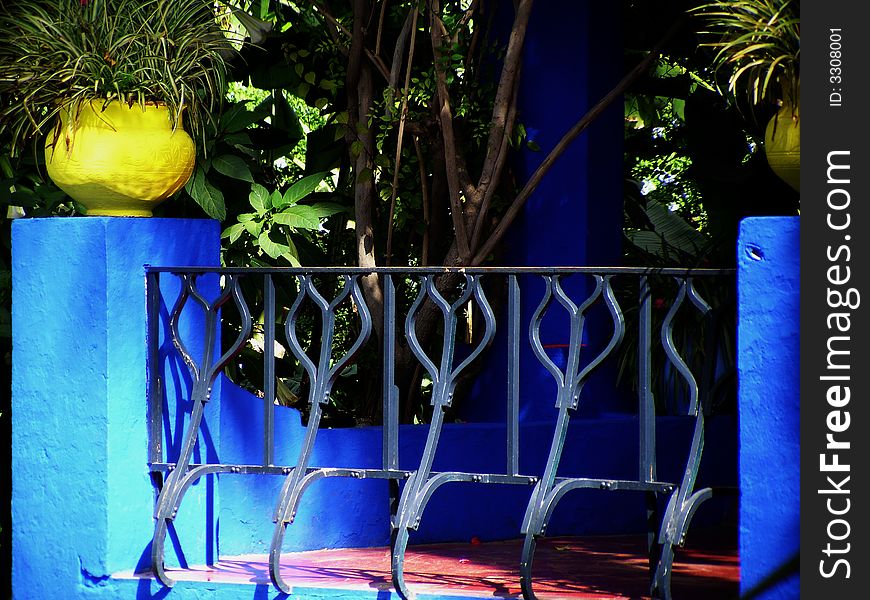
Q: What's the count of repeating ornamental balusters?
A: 5